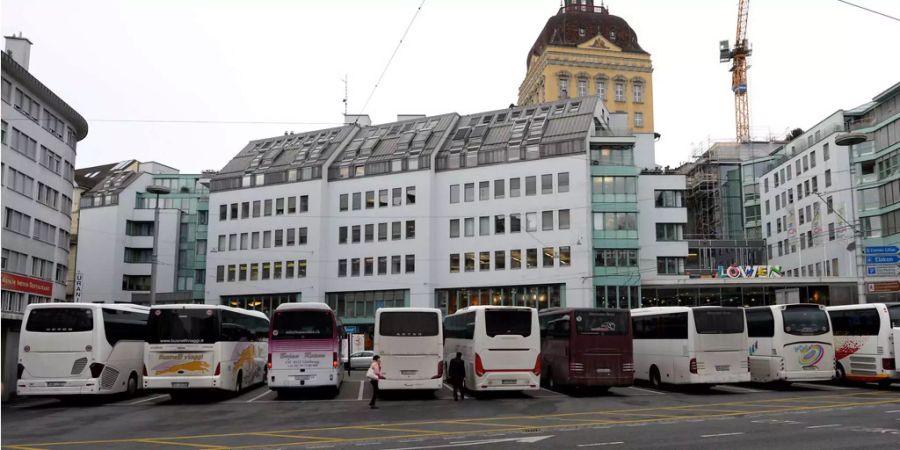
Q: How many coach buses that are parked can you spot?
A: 9